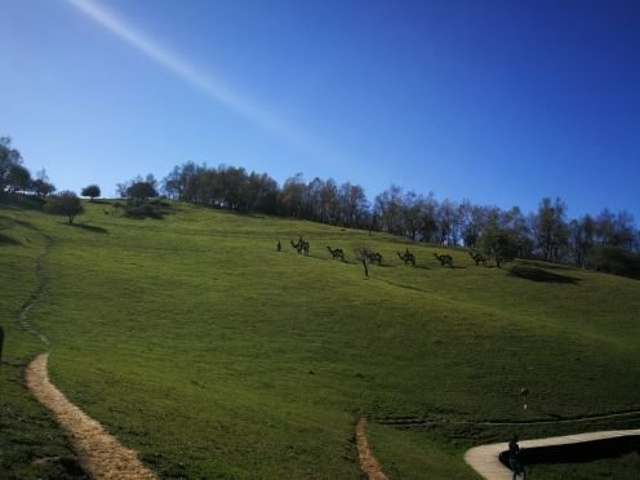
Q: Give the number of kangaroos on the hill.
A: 0